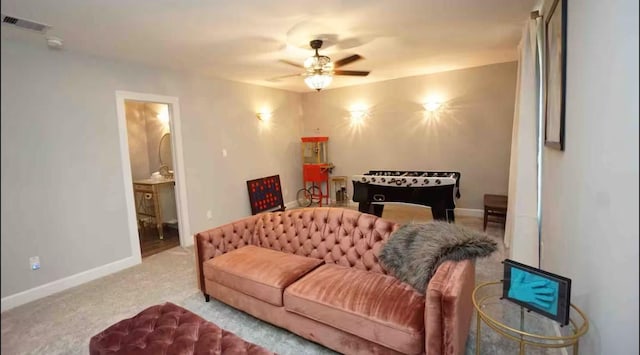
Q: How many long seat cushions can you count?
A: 2